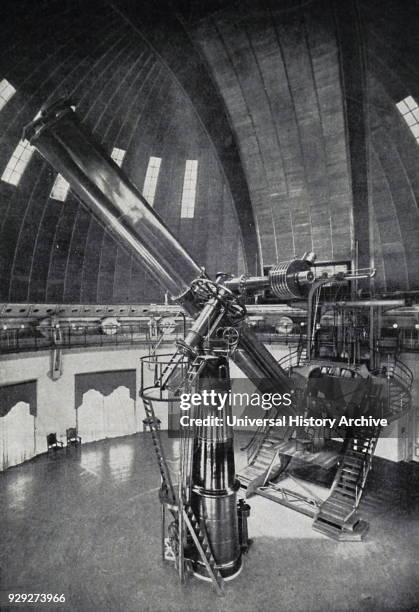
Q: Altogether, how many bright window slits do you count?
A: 7